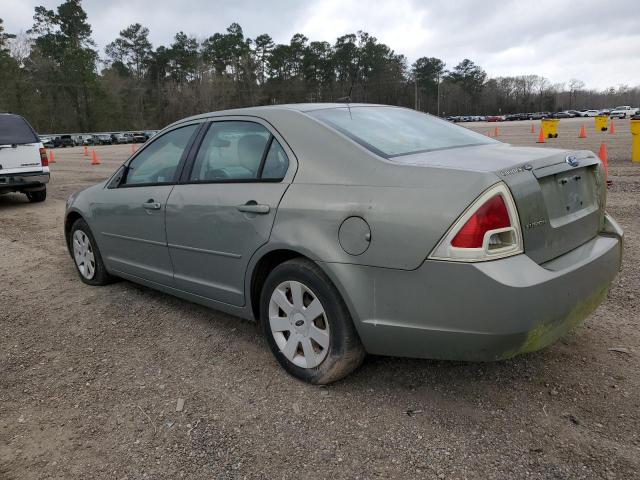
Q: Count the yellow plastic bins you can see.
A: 3